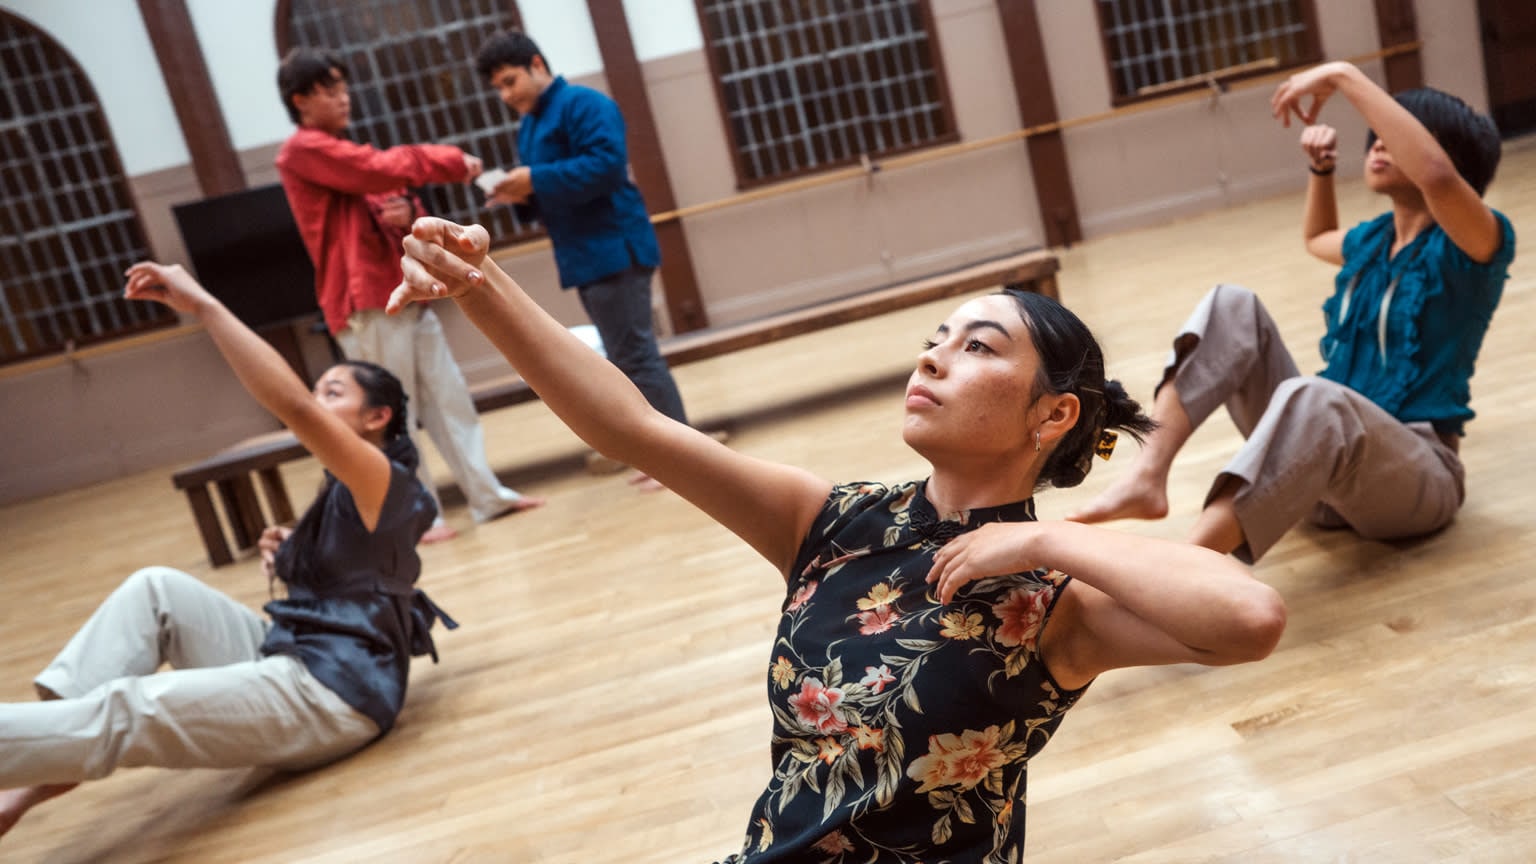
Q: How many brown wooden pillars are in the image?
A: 4